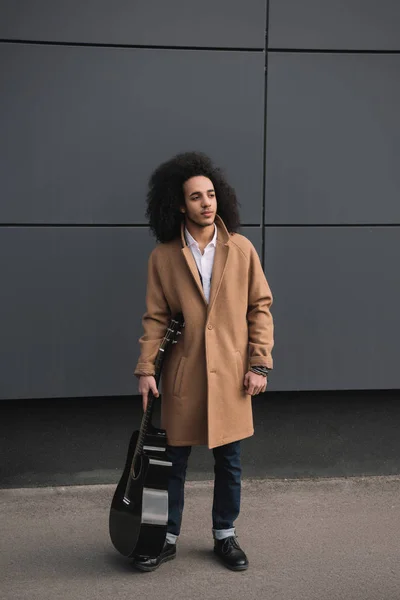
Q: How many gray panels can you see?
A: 6